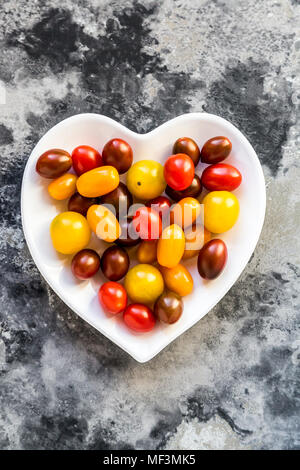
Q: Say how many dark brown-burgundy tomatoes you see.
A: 12